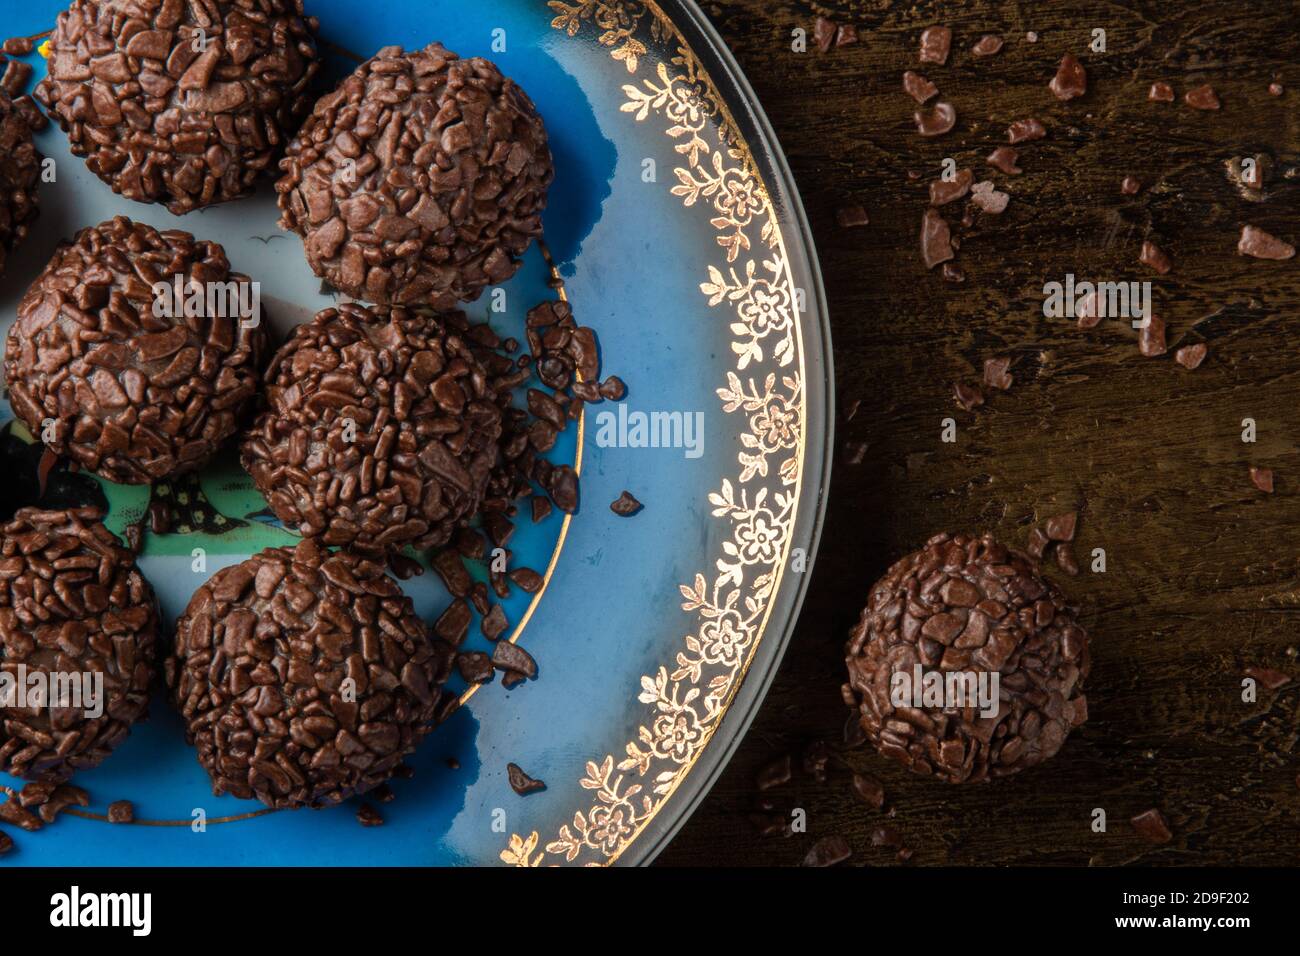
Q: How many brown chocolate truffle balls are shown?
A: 8